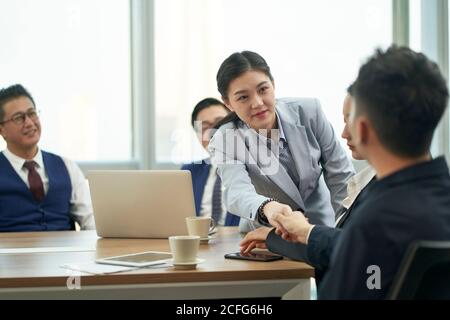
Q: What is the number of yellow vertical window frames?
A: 0